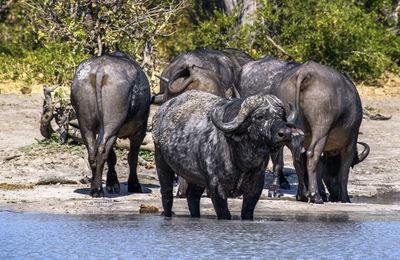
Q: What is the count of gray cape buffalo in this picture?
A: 5